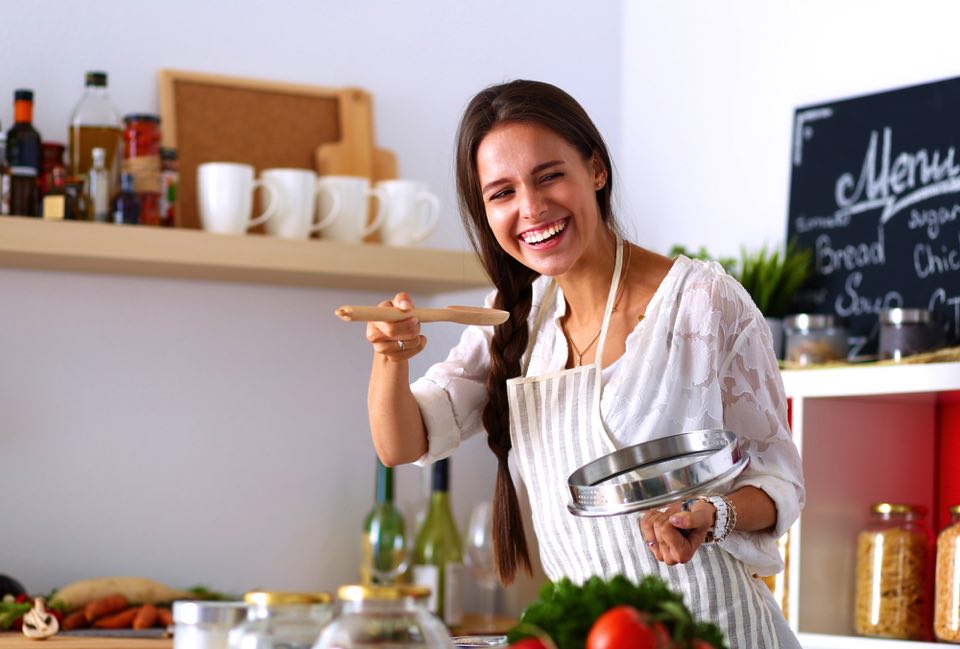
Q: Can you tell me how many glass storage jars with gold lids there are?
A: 4